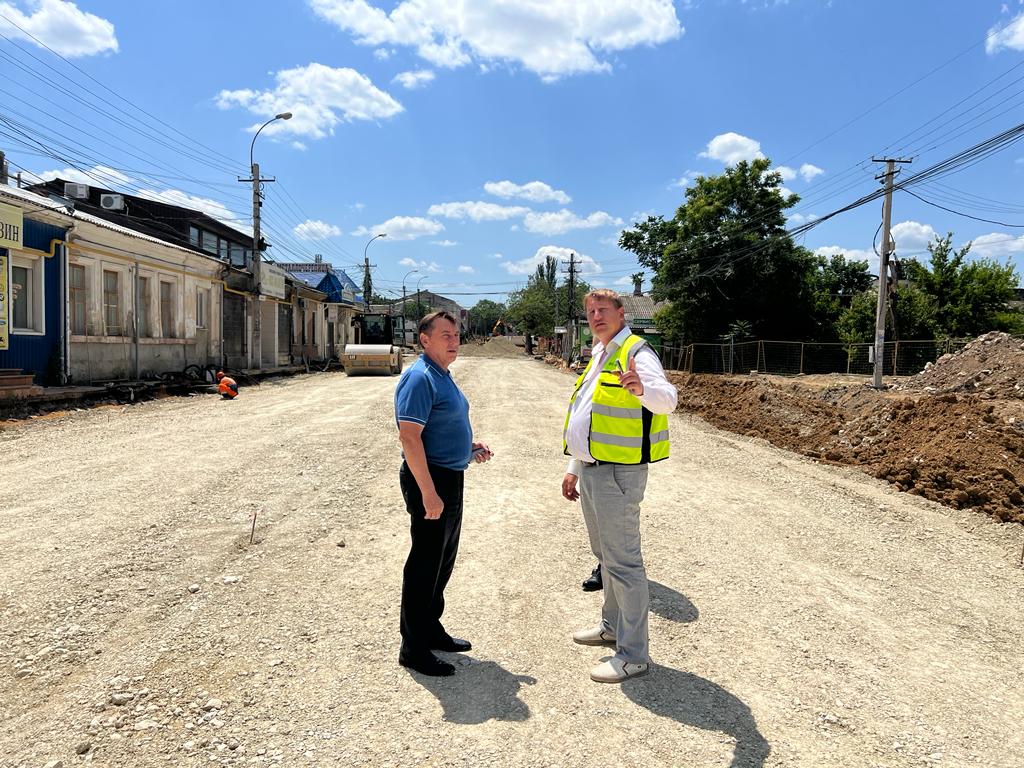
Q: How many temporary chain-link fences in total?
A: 1